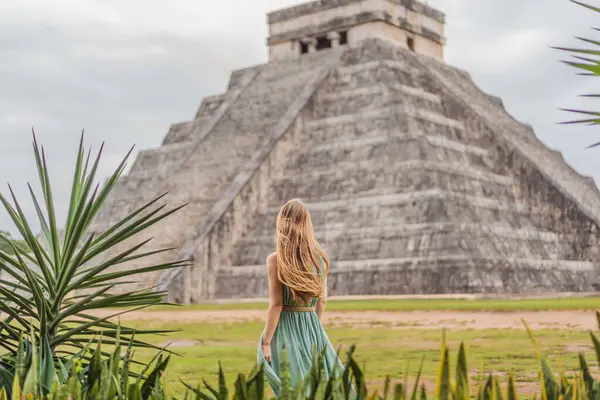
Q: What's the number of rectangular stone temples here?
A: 1